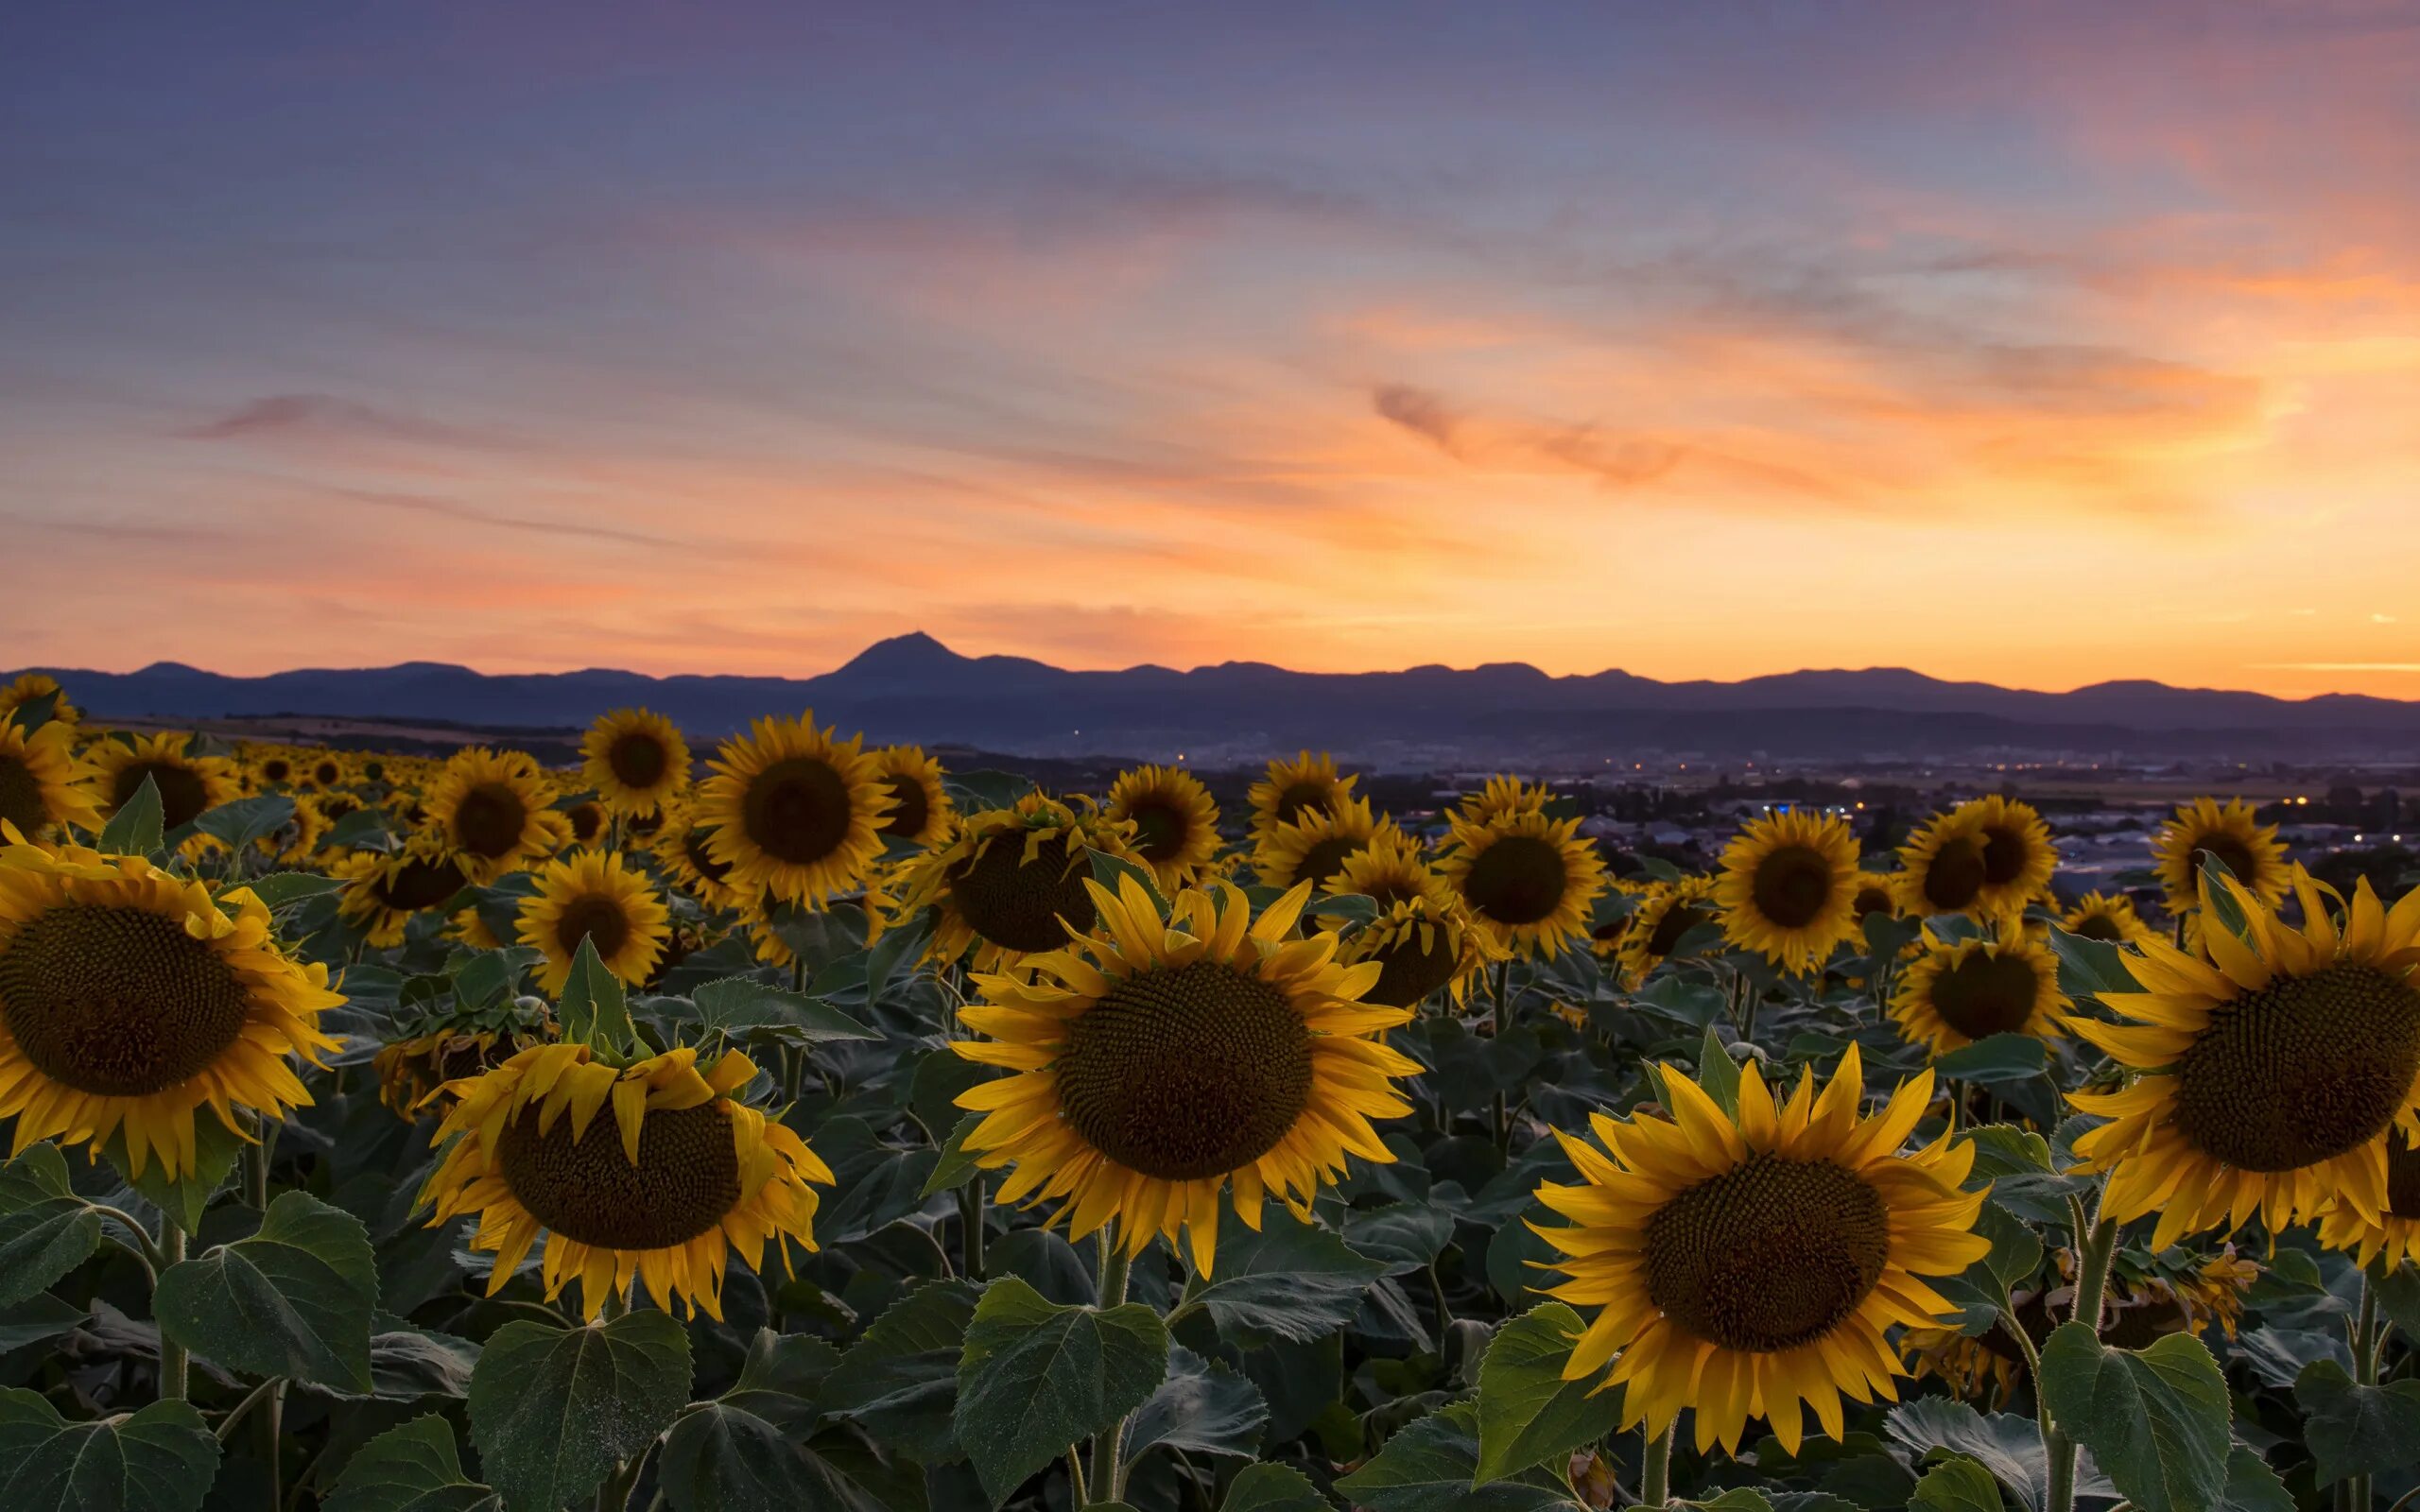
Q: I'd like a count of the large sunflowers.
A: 5